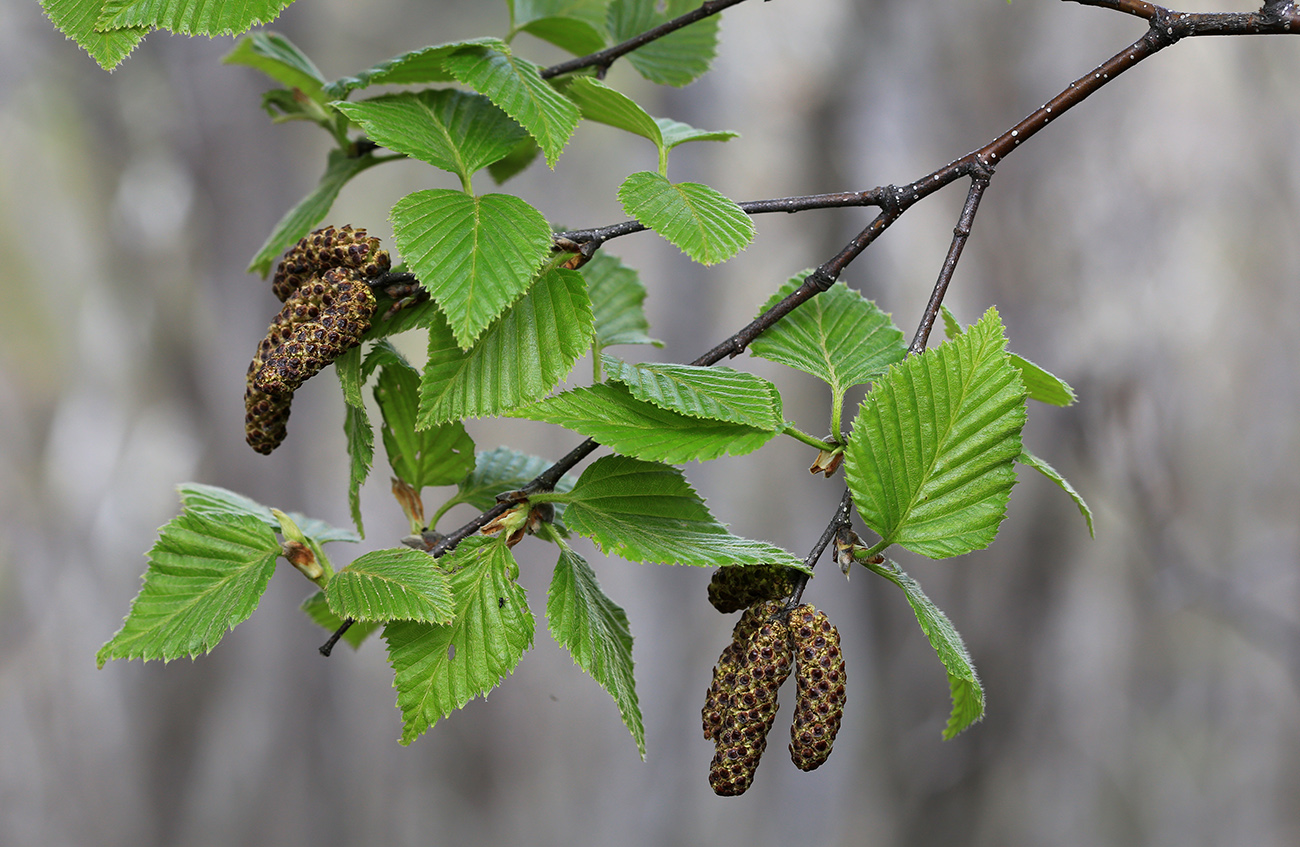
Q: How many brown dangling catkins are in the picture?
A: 7